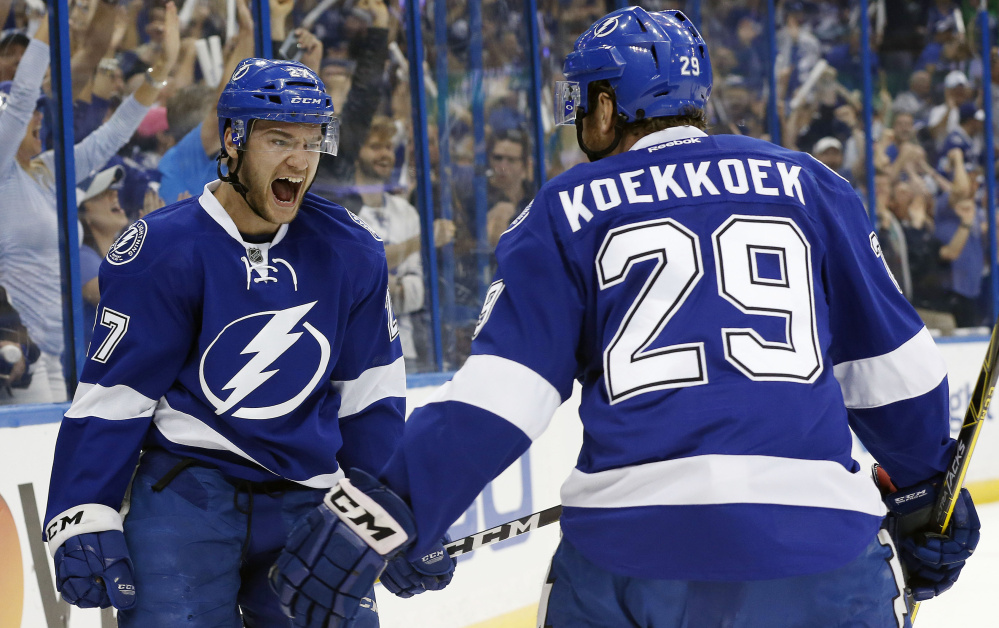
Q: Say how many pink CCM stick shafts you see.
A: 0